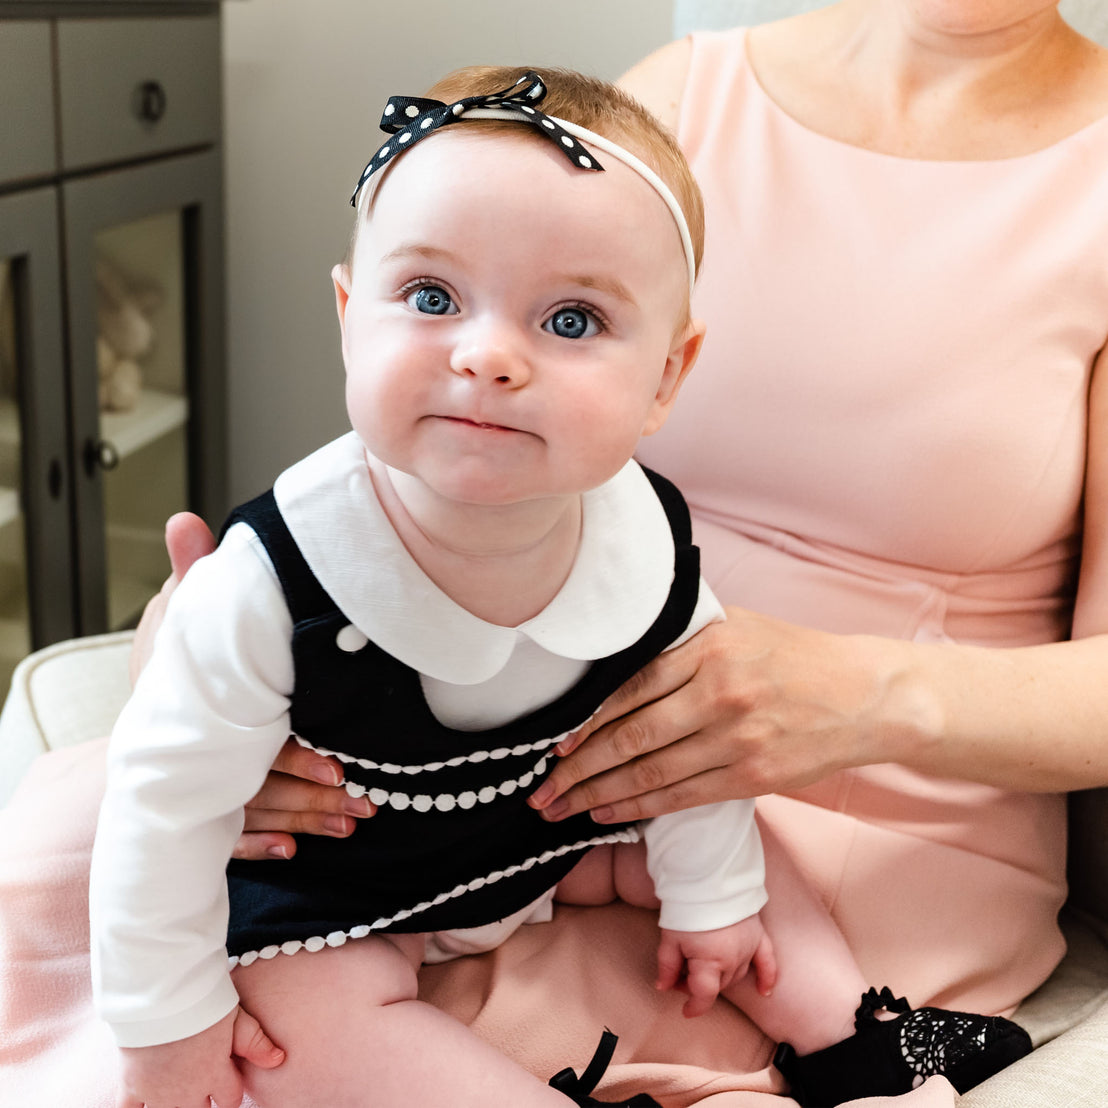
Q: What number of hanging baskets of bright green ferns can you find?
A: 0